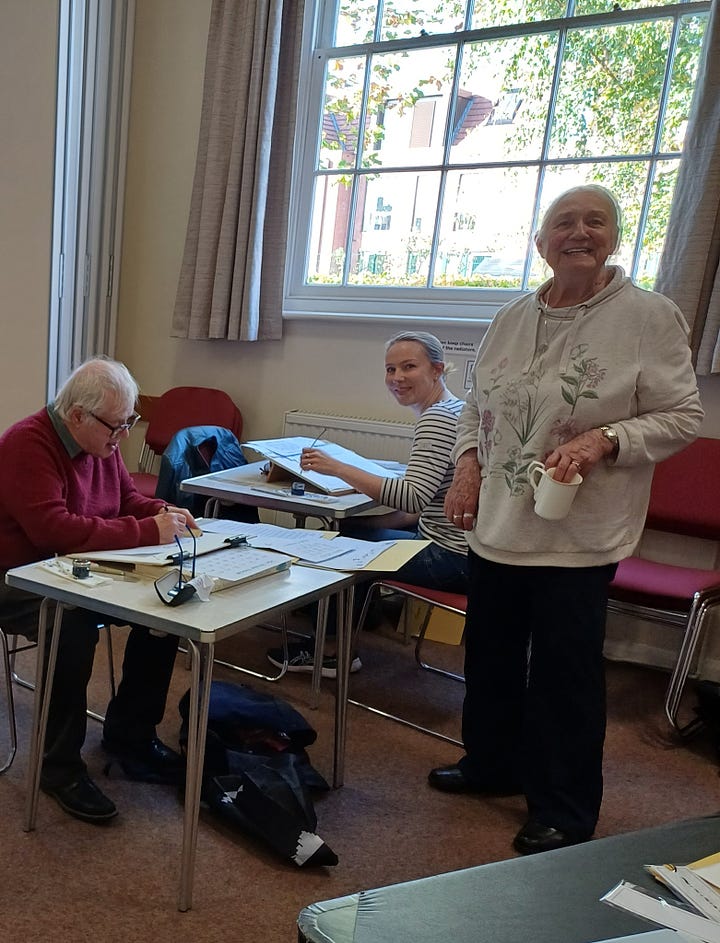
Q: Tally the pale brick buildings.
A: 1